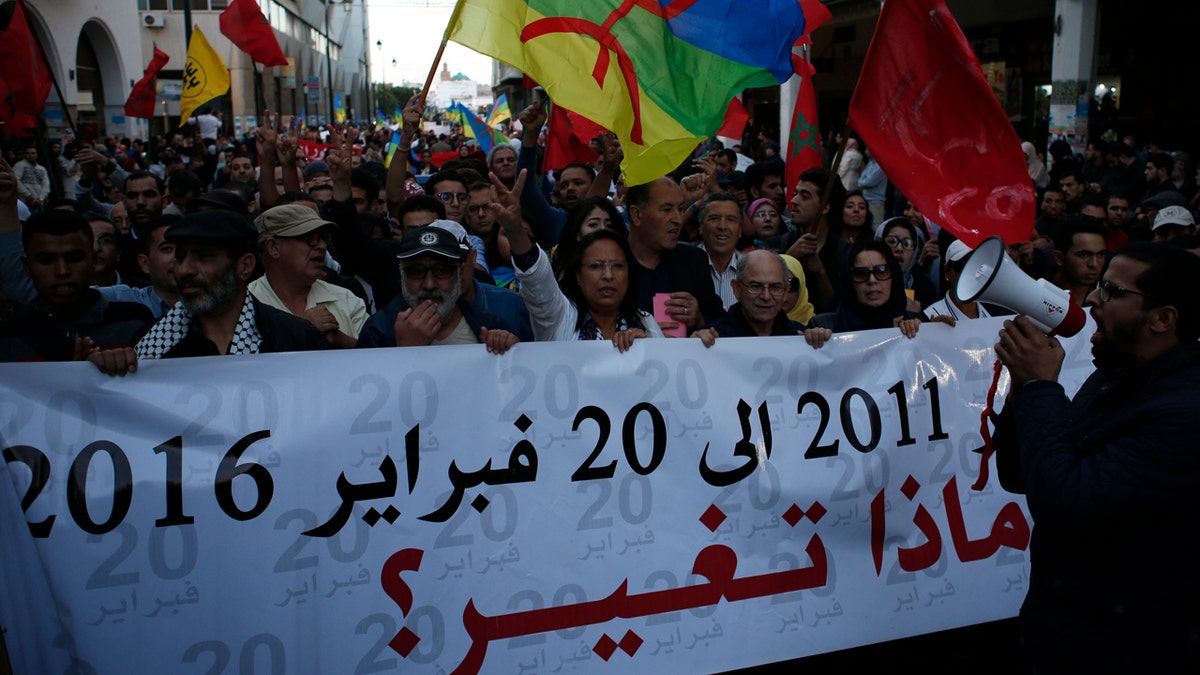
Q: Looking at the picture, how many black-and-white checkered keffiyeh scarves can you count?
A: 1